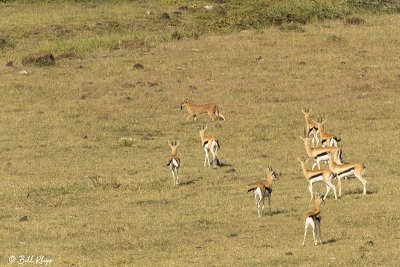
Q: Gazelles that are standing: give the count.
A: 9